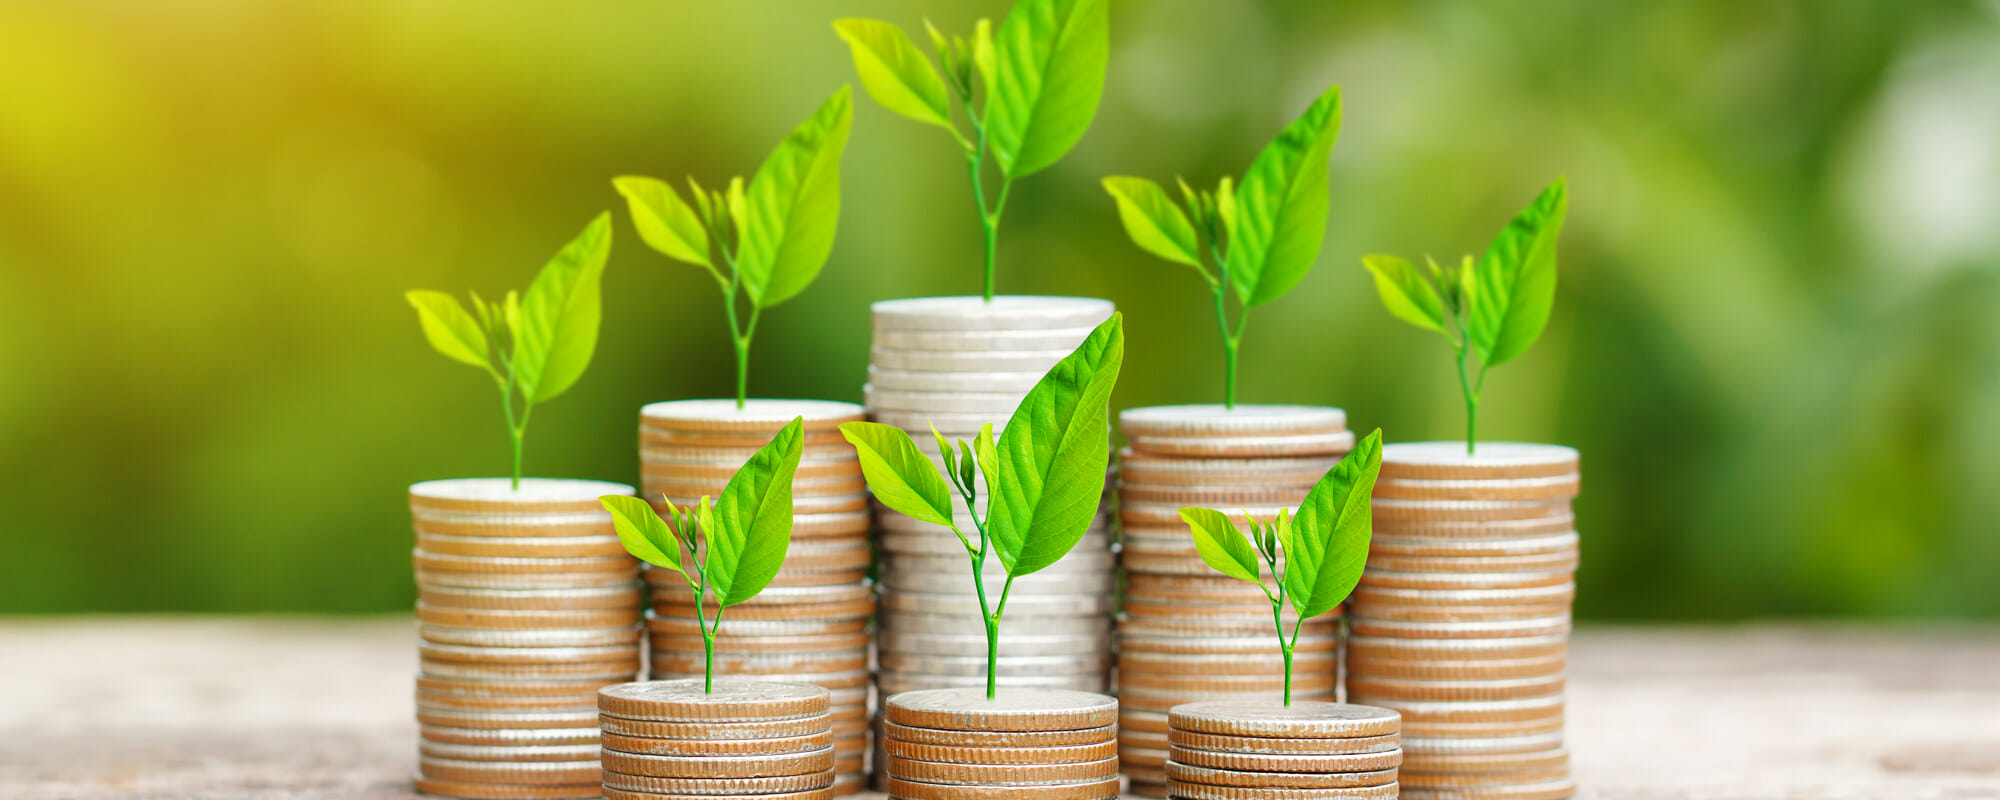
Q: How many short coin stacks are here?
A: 3